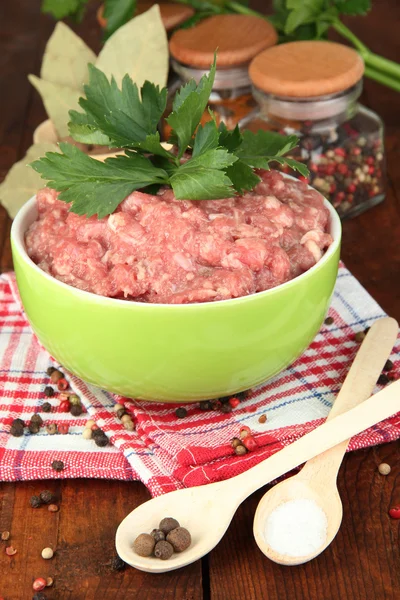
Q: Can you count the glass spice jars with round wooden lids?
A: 3